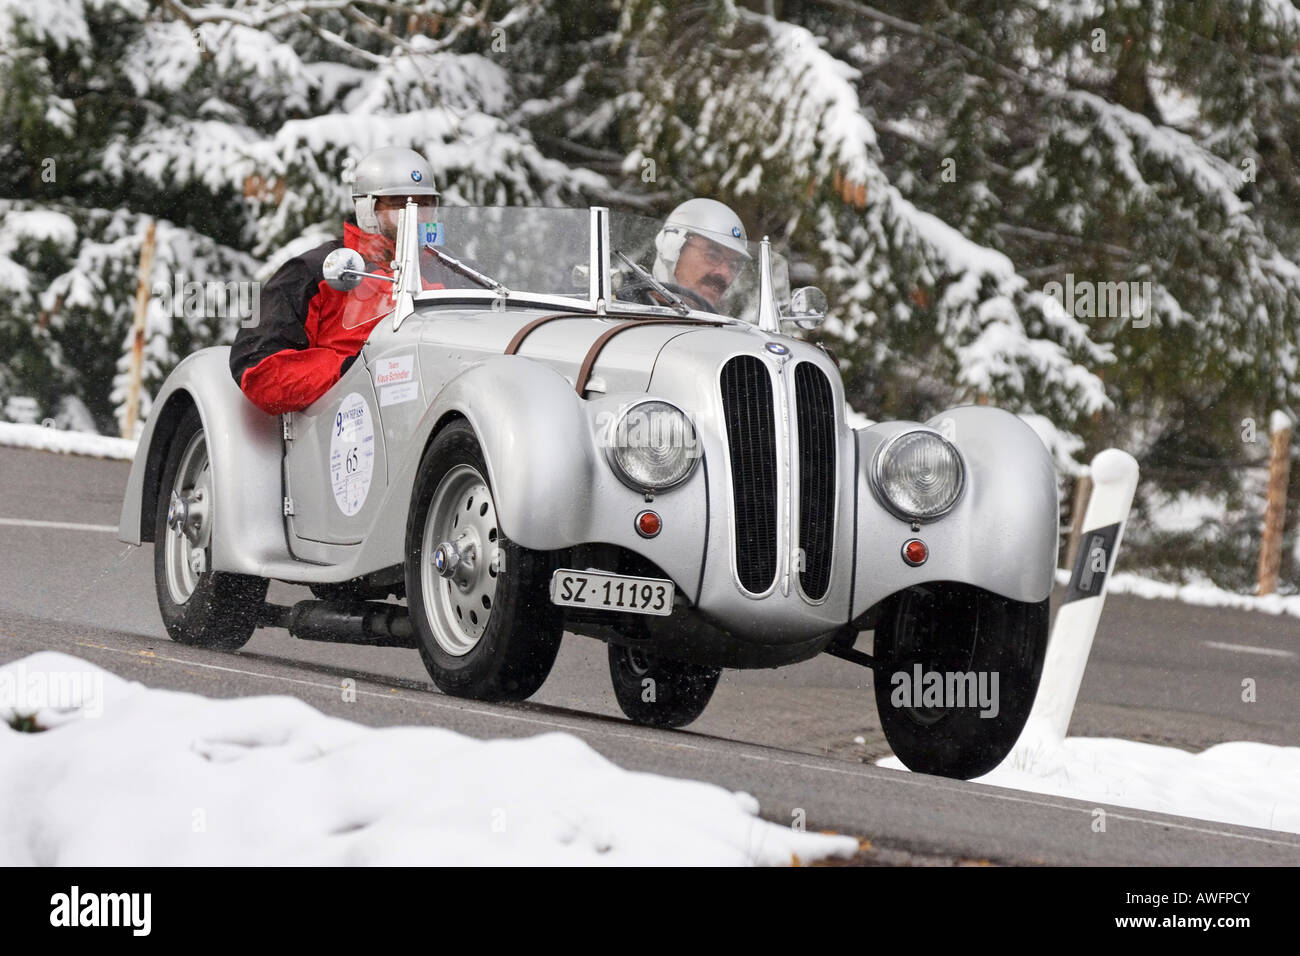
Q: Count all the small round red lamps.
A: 2